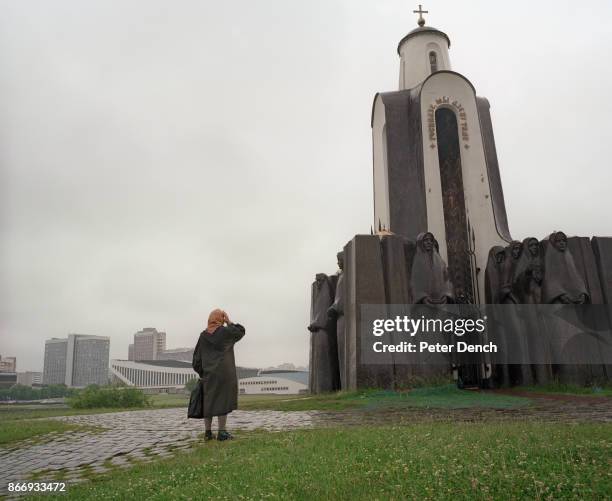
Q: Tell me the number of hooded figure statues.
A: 7